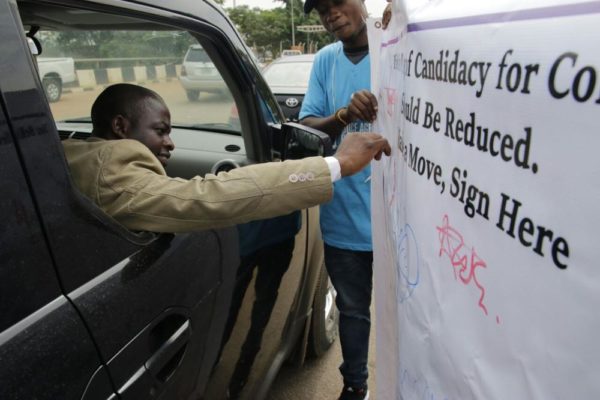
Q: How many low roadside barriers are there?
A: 1